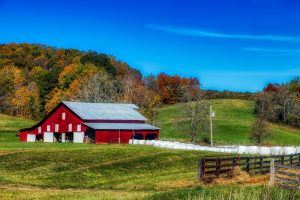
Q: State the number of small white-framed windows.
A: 6